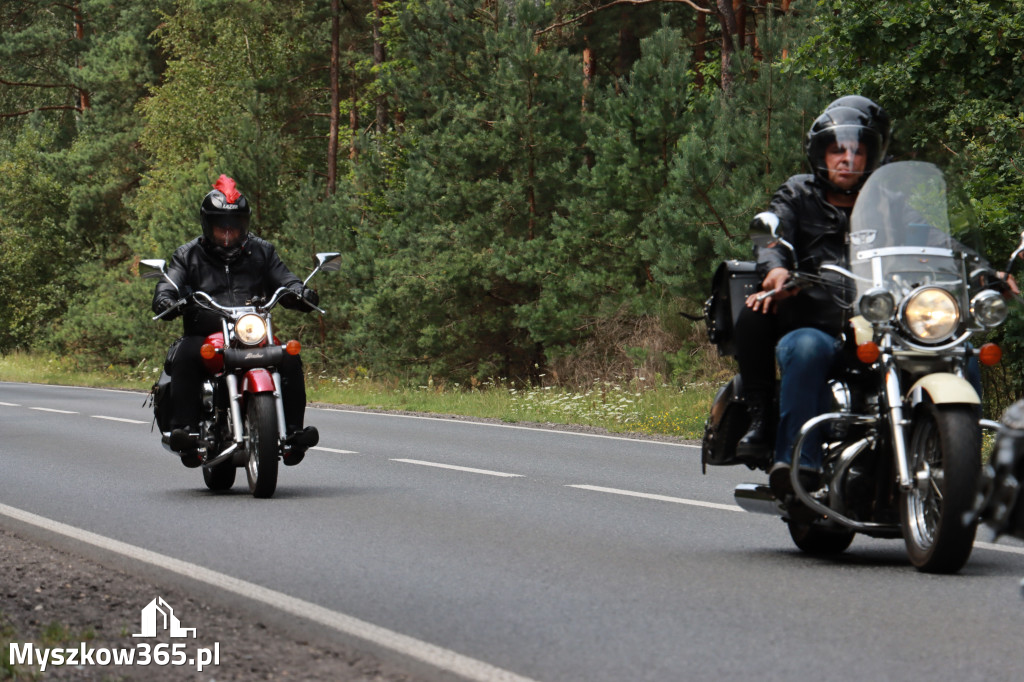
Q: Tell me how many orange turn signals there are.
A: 4